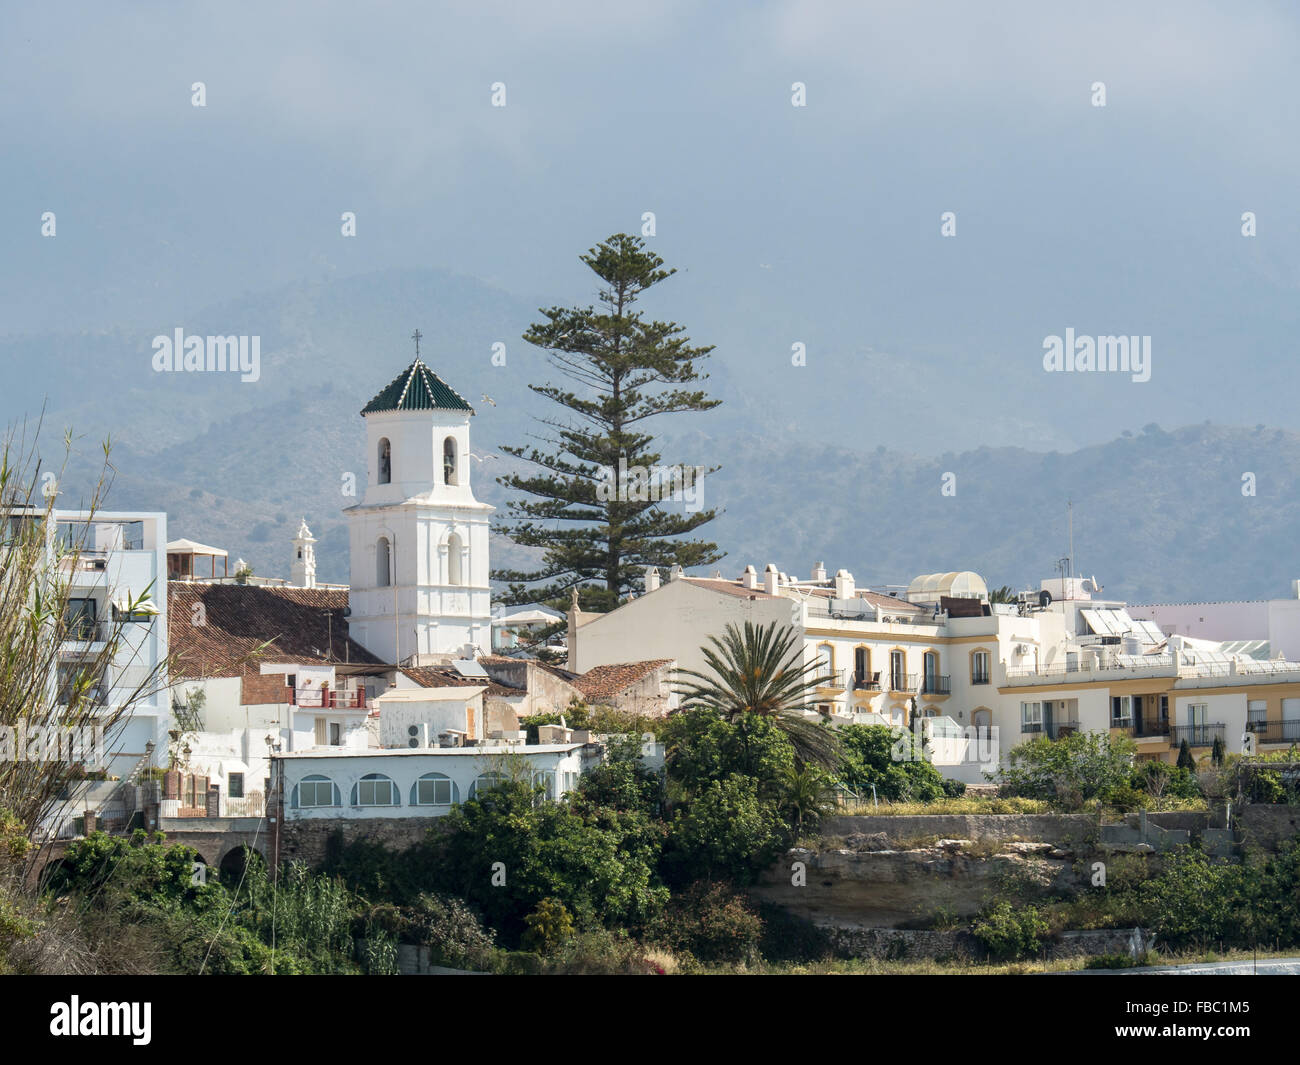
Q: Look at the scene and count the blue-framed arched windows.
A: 4